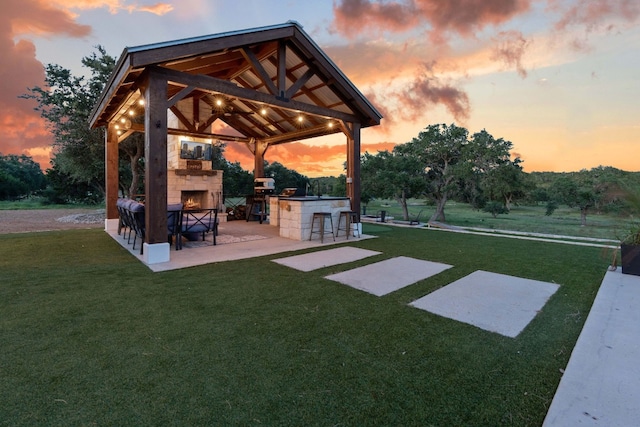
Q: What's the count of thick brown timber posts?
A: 4